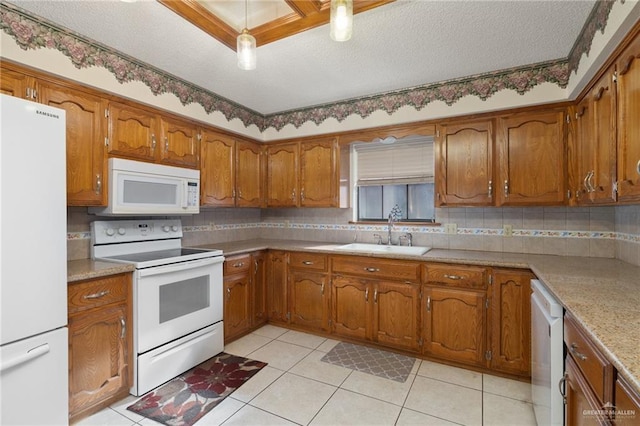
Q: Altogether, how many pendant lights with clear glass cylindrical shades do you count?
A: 2